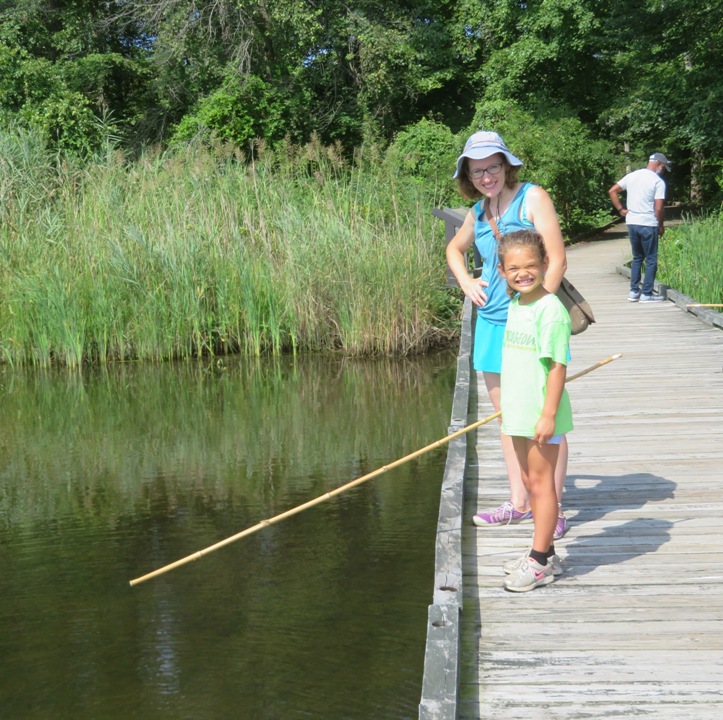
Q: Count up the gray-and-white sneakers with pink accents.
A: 2